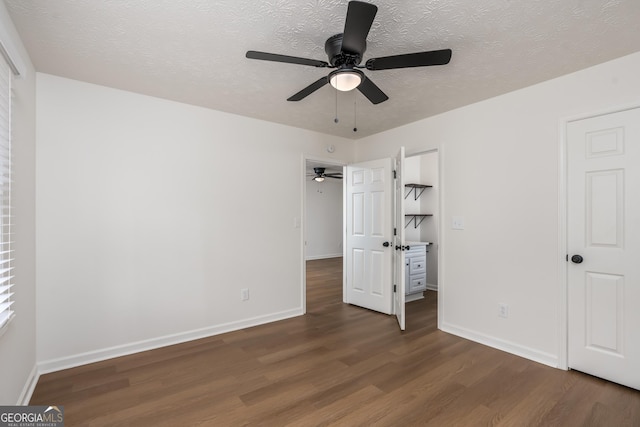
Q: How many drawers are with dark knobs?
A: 2